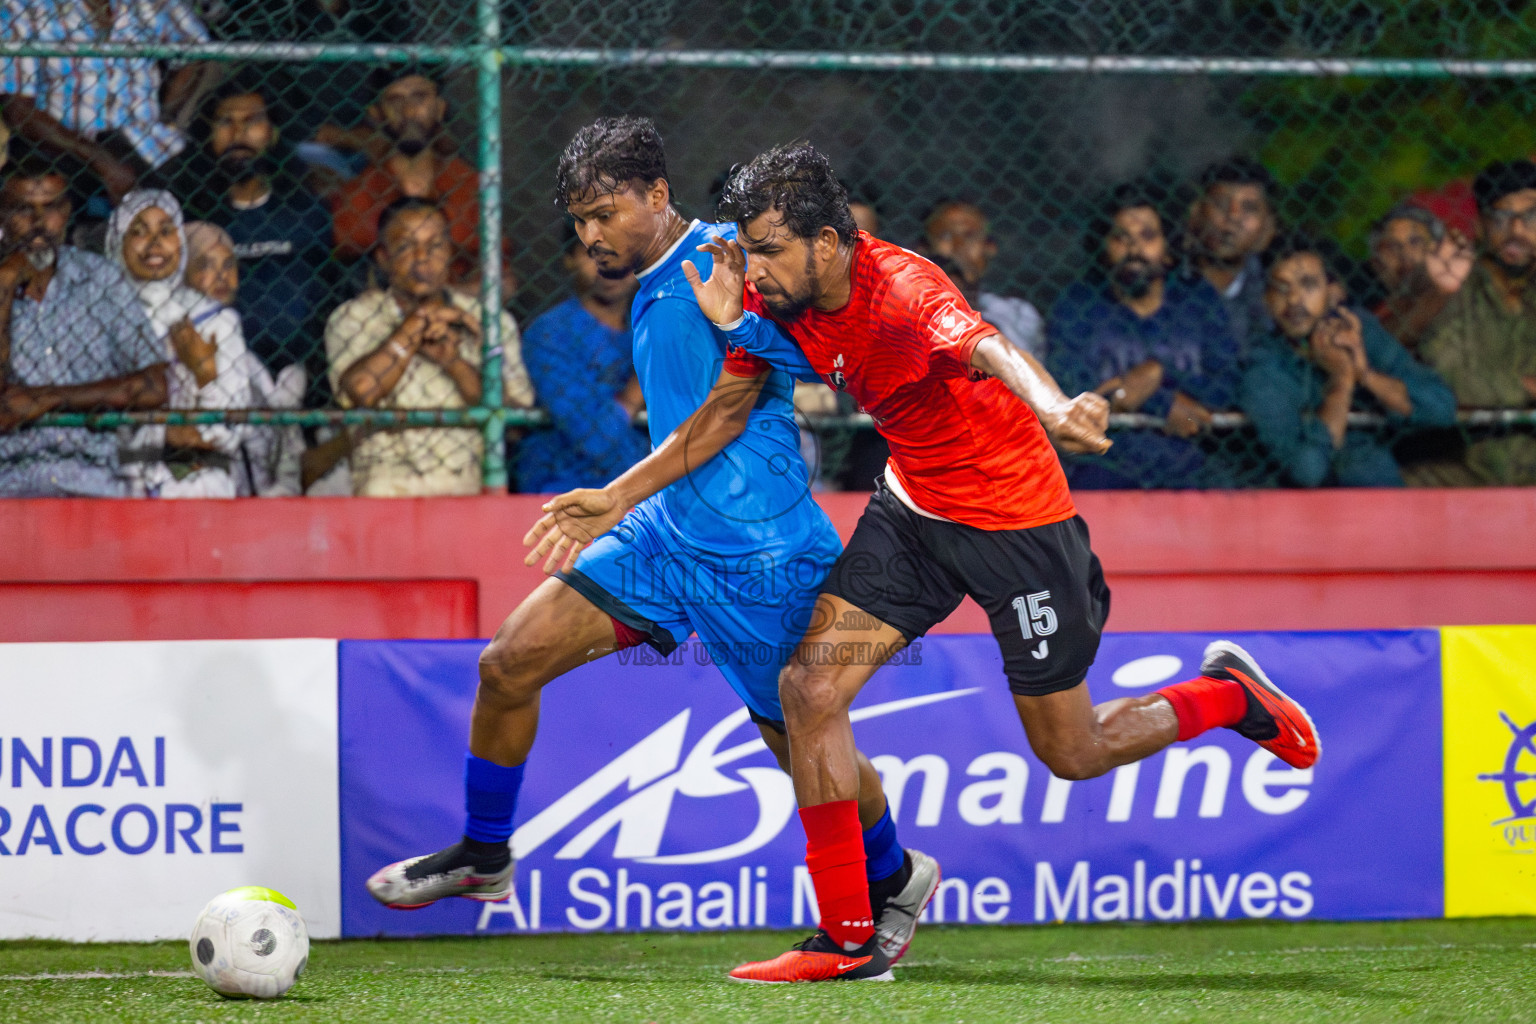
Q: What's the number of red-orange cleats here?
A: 2